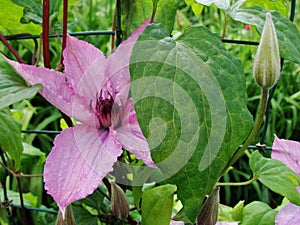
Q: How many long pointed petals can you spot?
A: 5